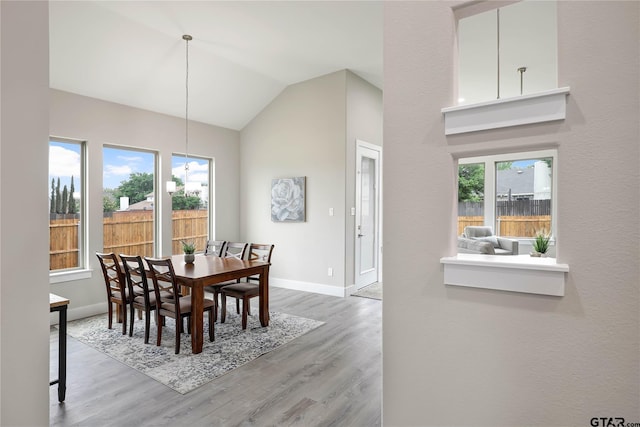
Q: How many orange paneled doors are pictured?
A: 0